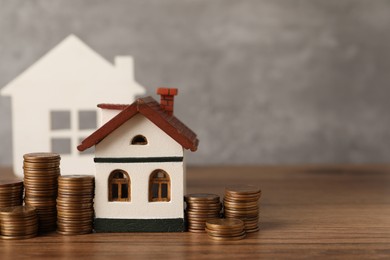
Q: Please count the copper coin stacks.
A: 7